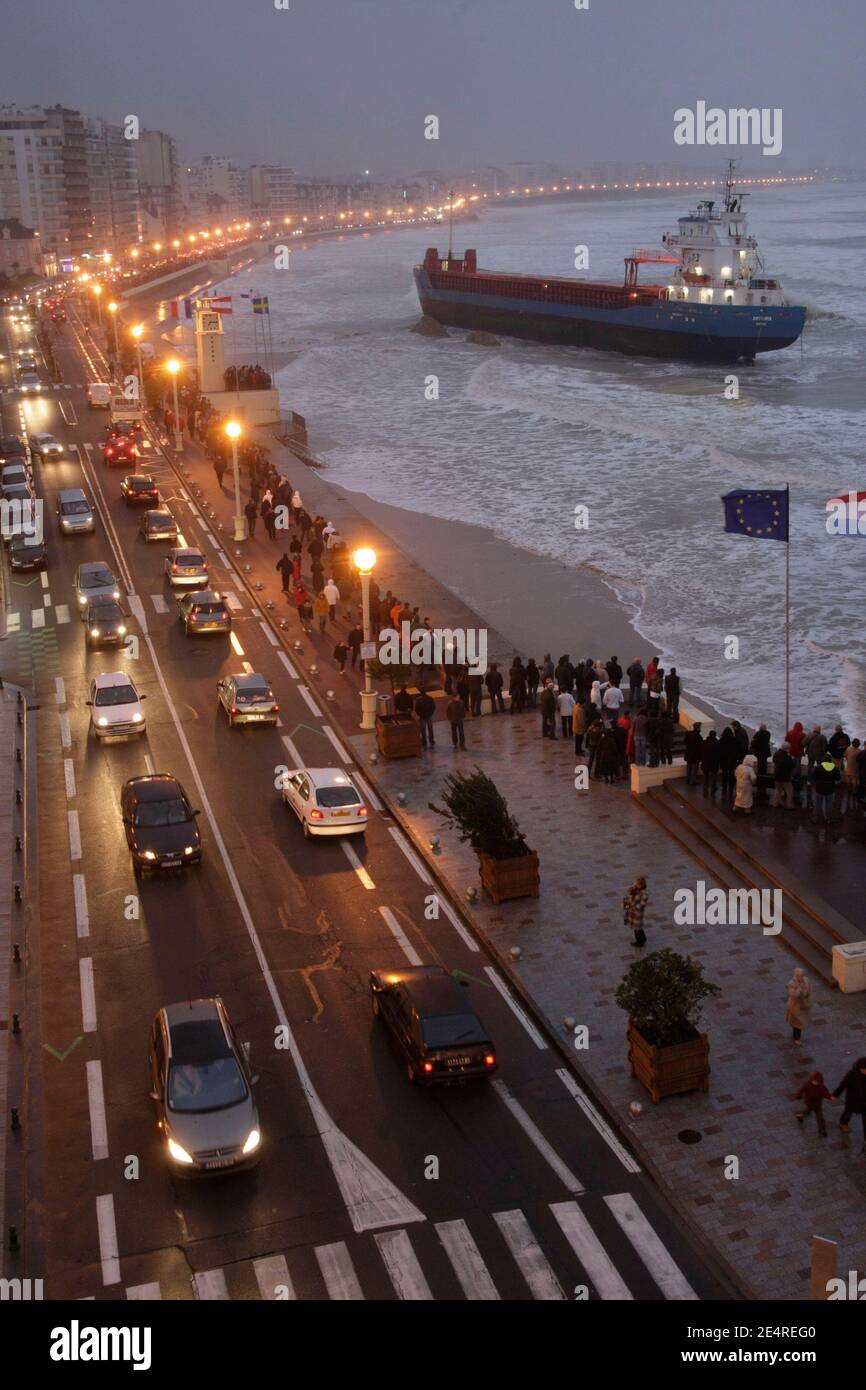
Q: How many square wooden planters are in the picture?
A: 3